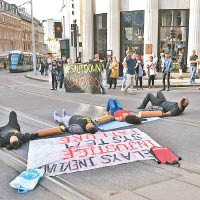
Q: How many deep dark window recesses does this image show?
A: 3